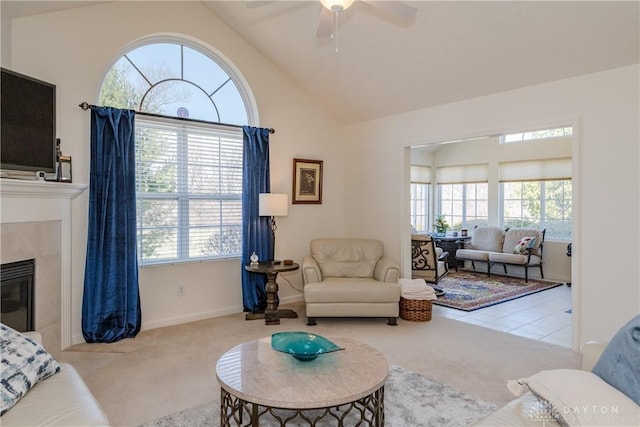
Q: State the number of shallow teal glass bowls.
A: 1